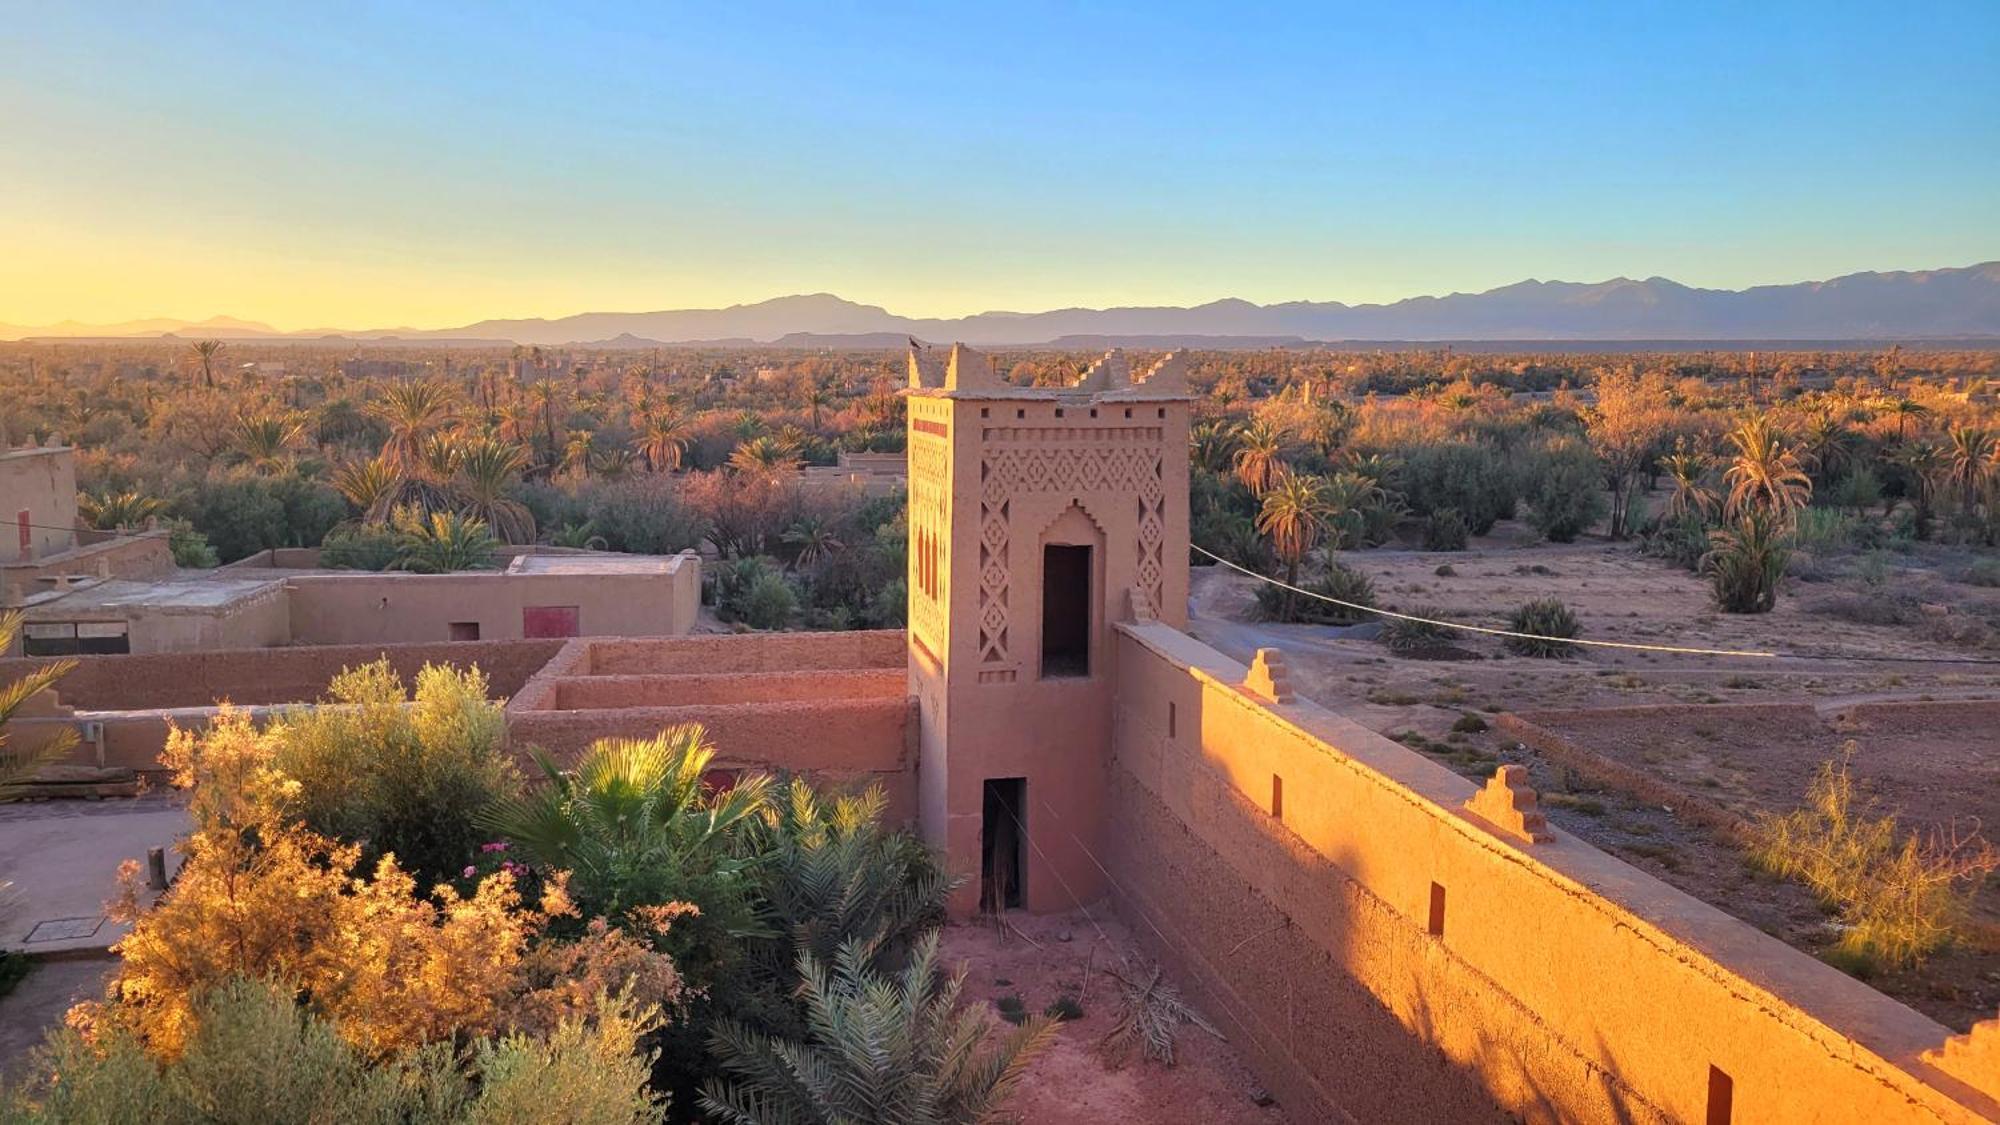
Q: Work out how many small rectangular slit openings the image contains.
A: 4